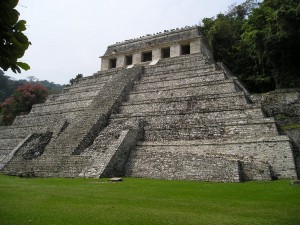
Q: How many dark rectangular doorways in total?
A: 5